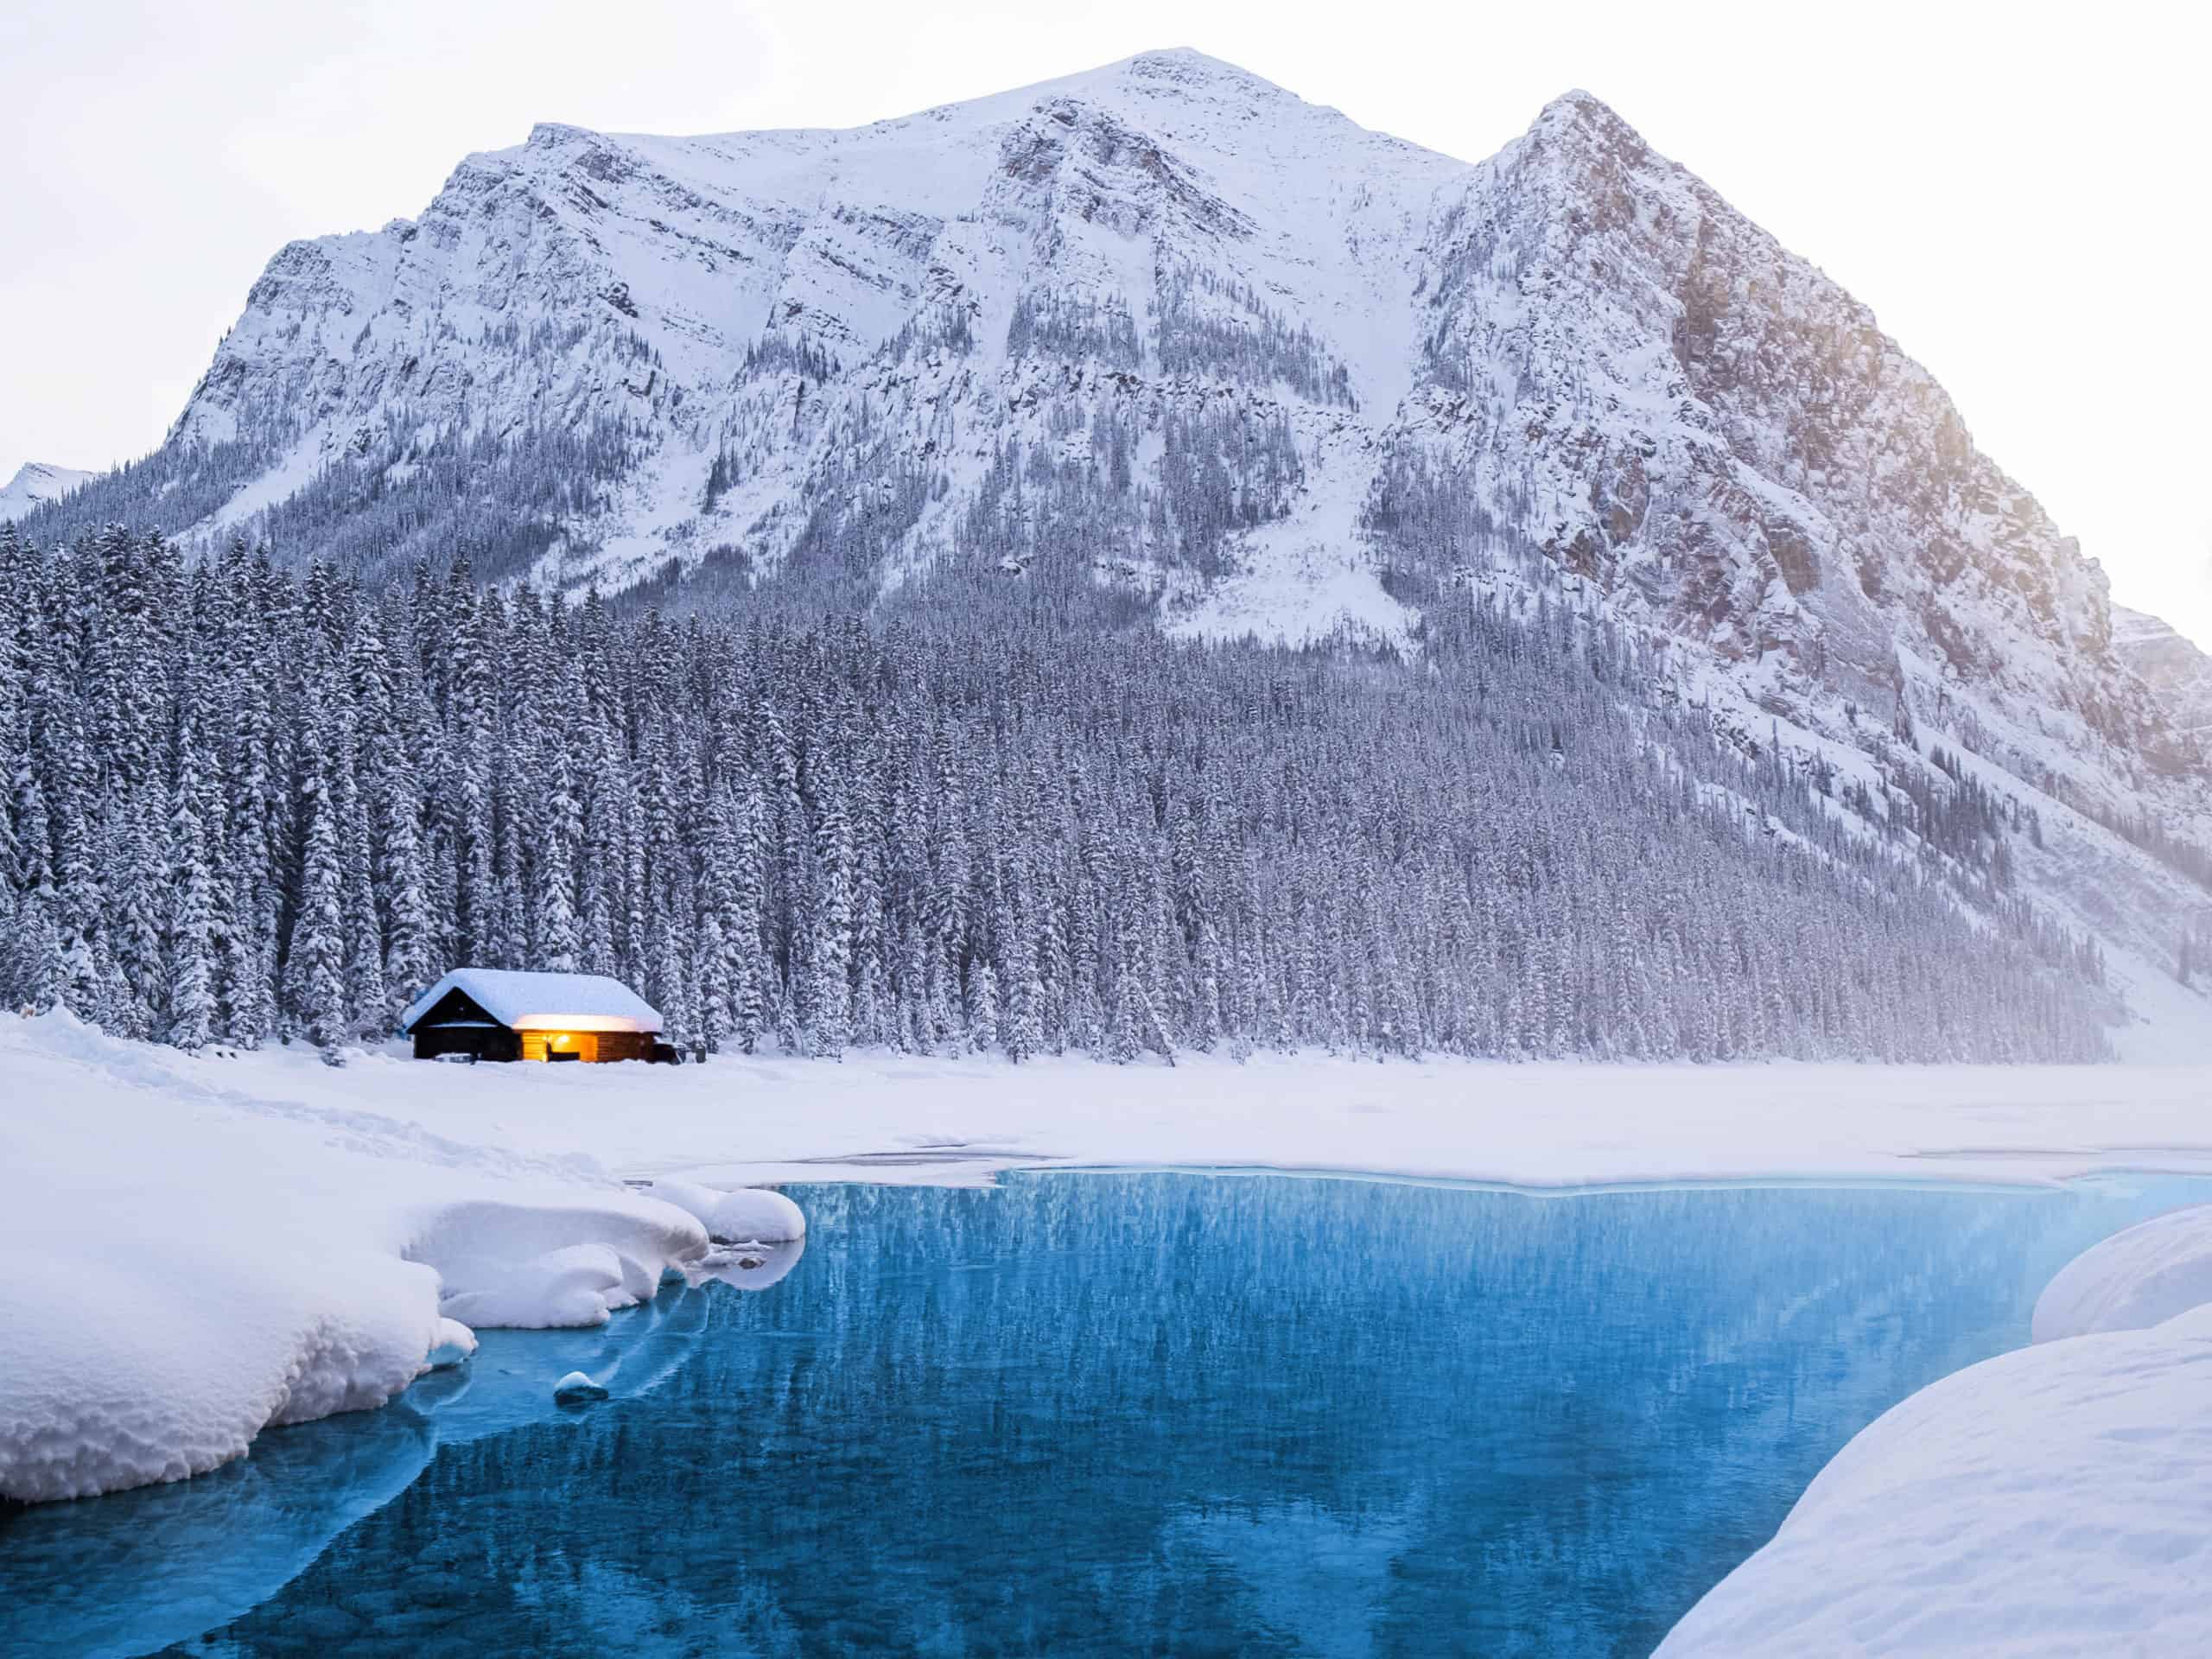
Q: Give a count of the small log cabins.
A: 1